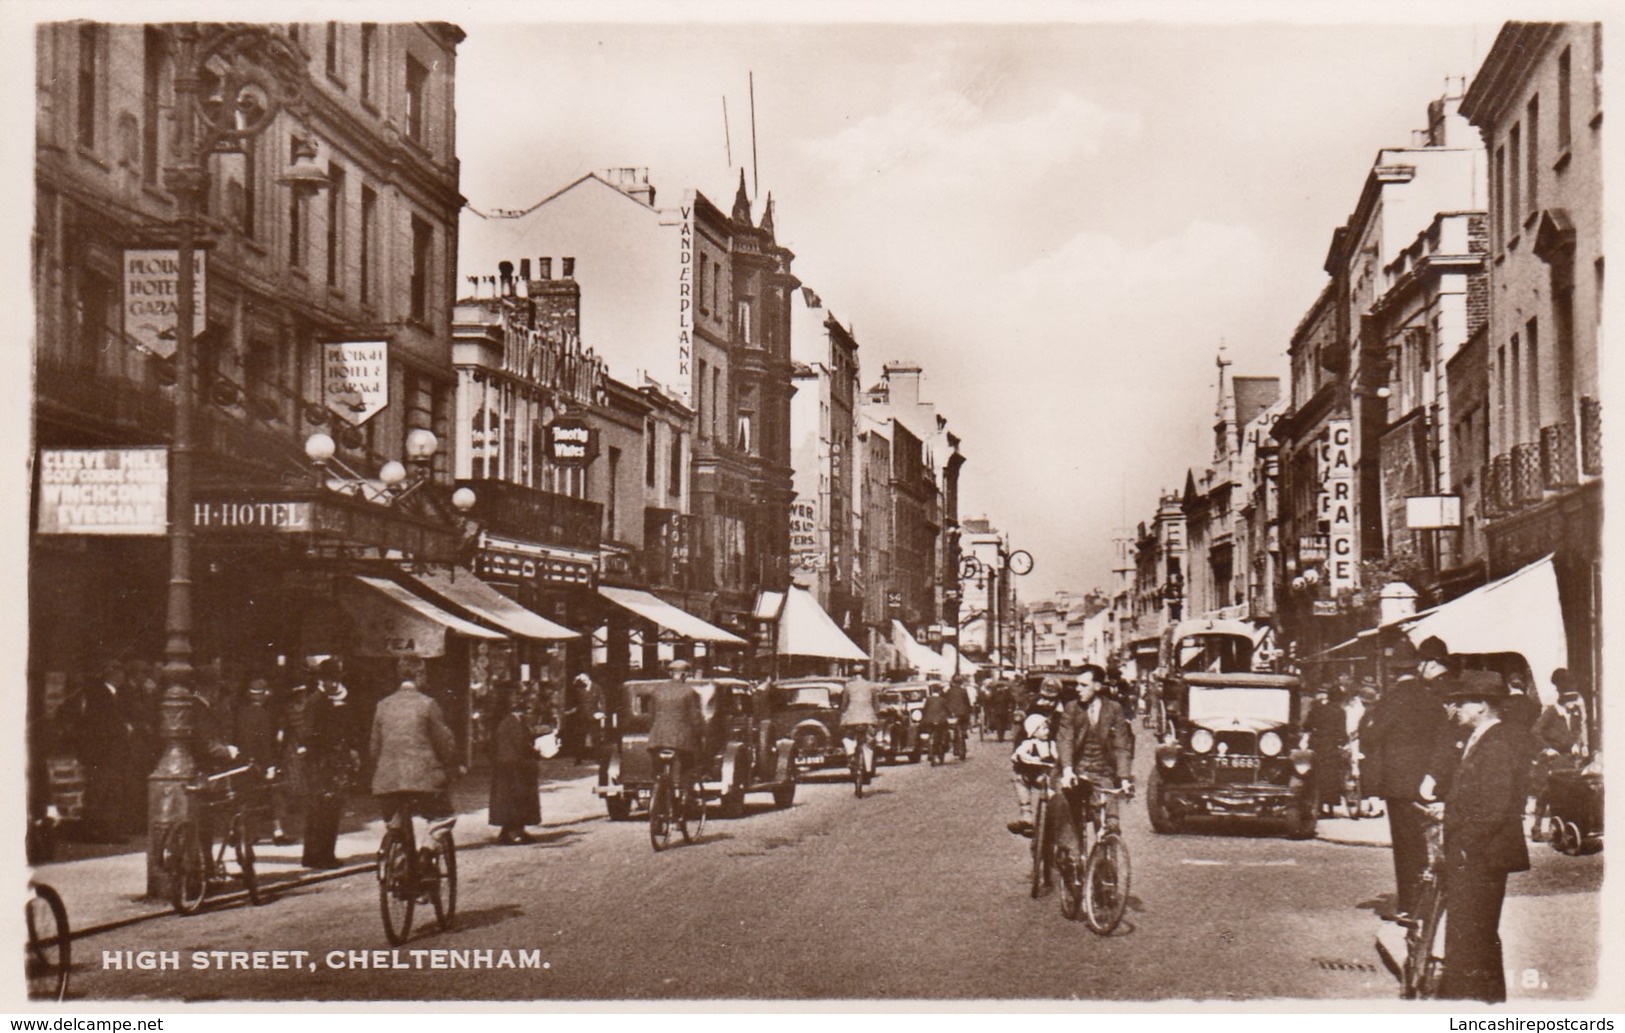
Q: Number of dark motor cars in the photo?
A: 4